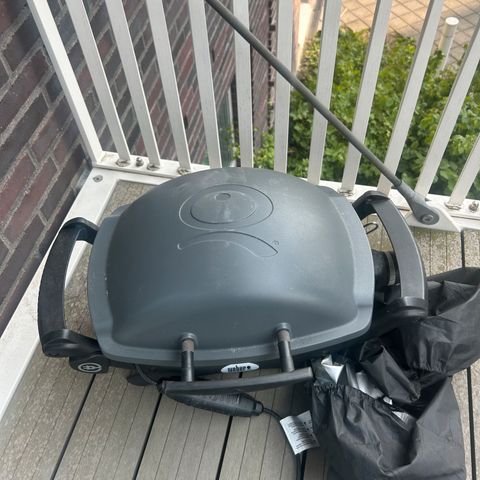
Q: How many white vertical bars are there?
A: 12